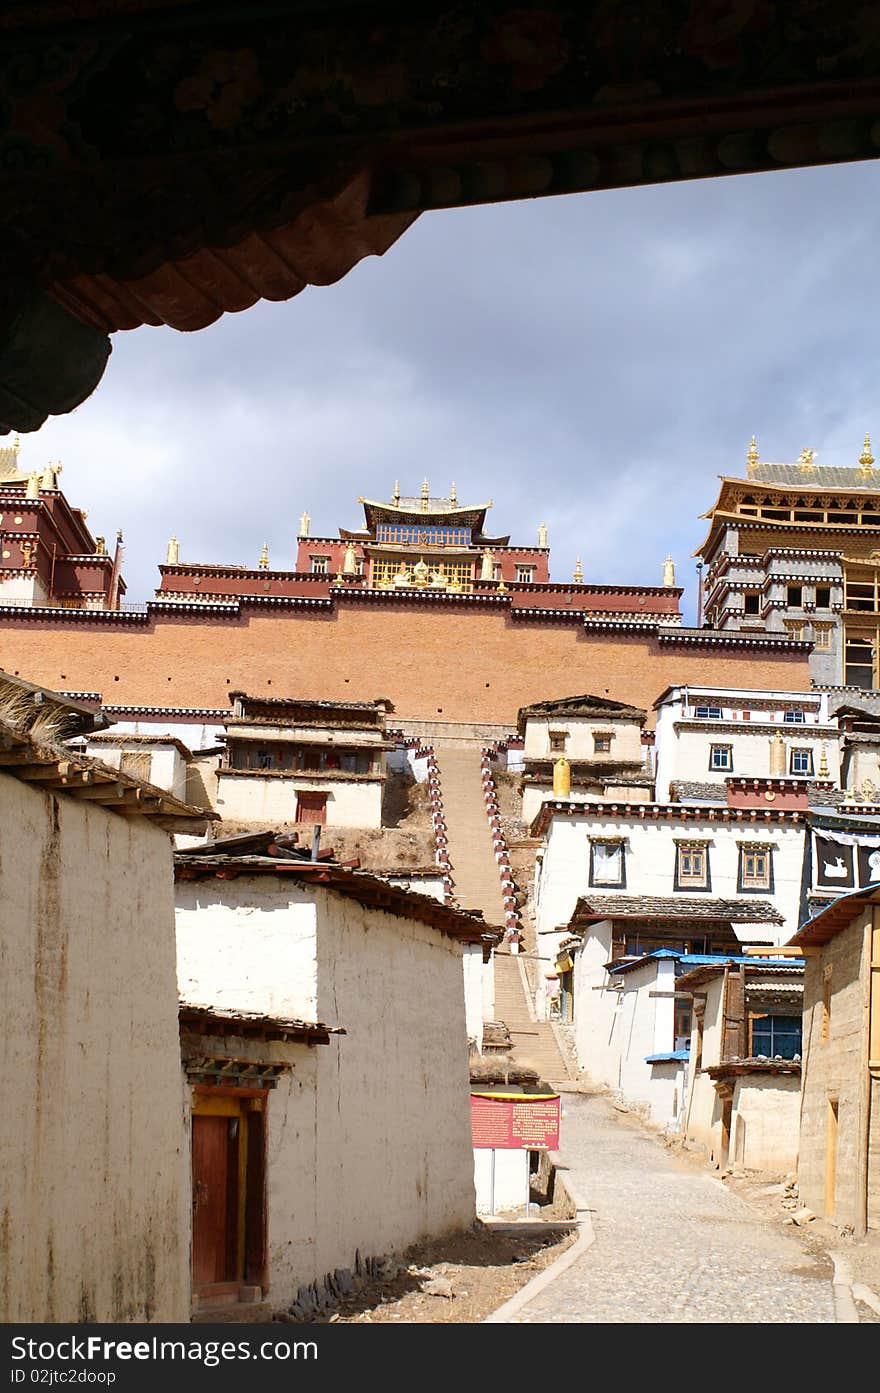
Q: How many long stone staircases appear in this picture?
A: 1